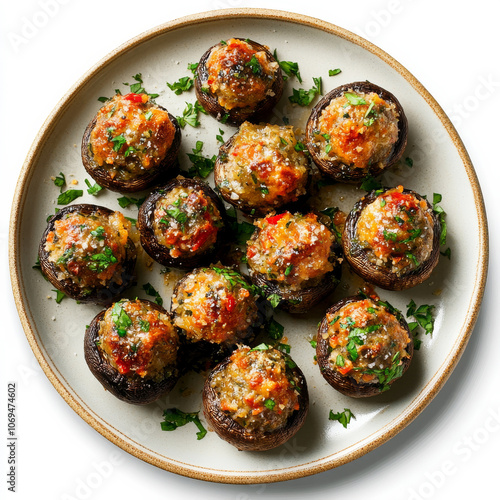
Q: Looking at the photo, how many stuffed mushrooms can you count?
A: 12